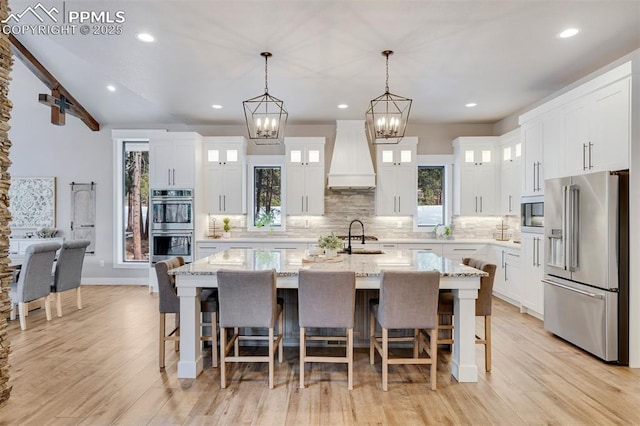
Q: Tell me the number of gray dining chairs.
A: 2